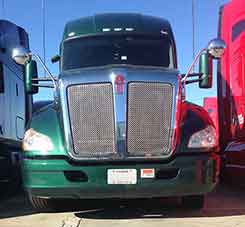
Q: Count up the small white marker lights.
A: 5